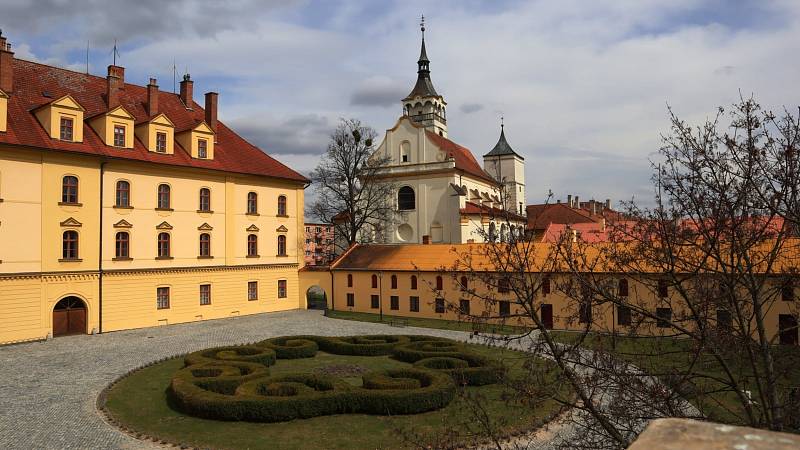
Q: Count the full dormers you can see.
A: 4